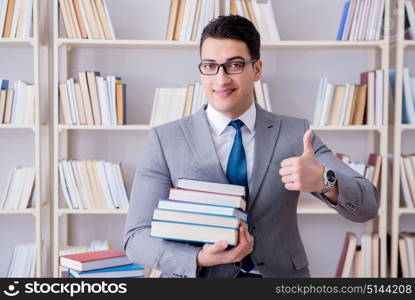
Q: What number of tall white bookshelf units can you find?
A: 3